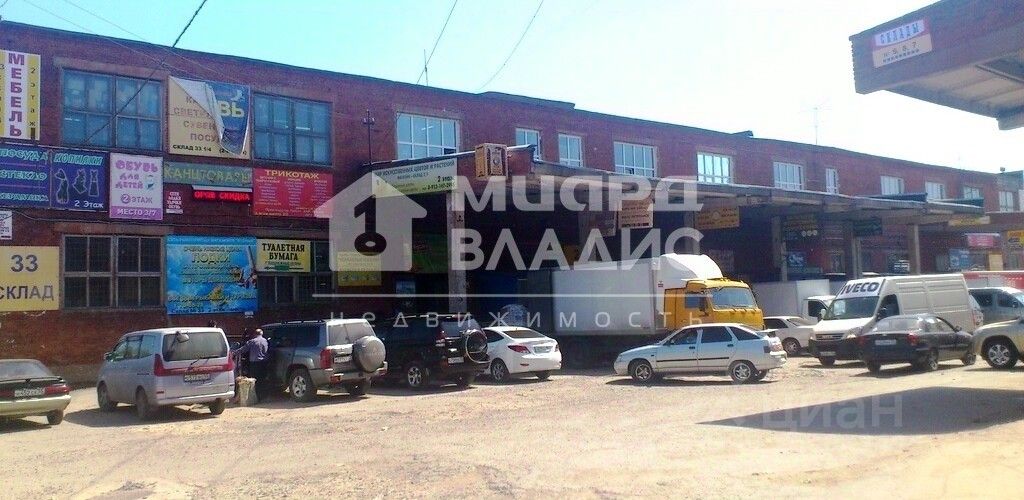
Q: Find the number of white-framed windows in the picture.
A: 11